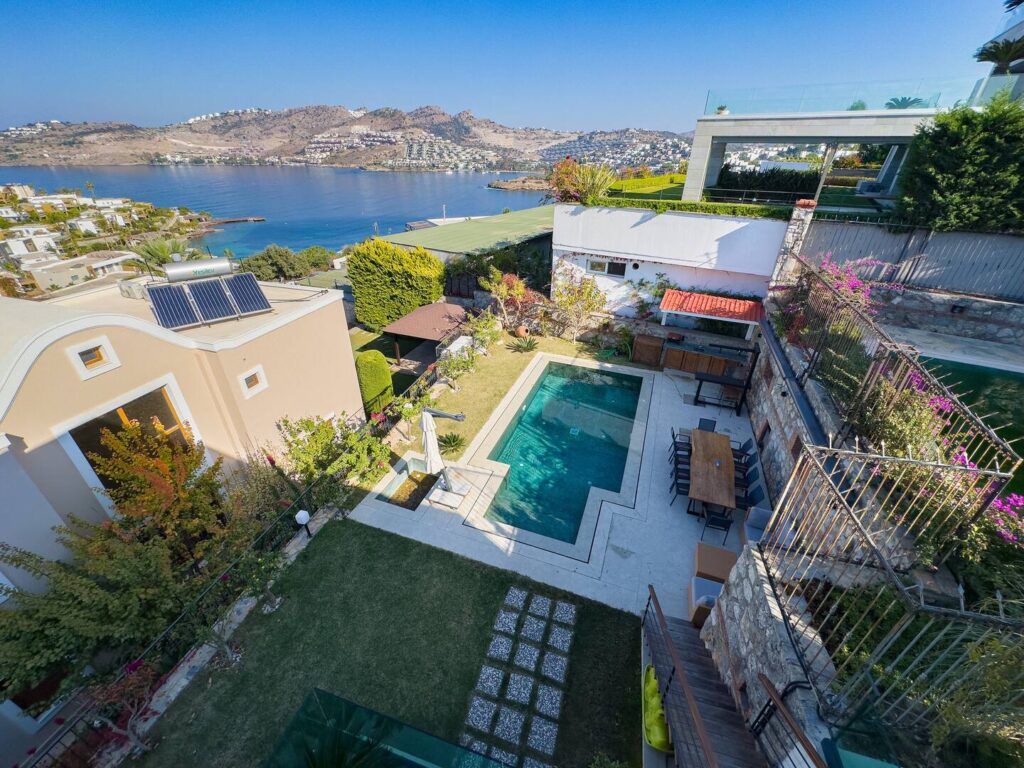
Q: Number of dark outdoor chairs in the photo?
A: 10